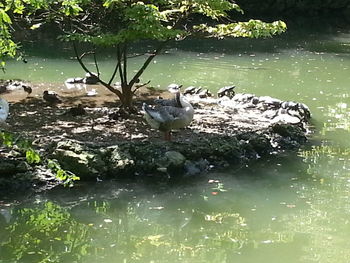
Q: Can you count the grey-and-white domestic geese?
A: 1